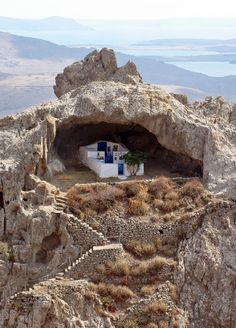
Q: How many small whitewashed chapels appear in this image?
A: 1